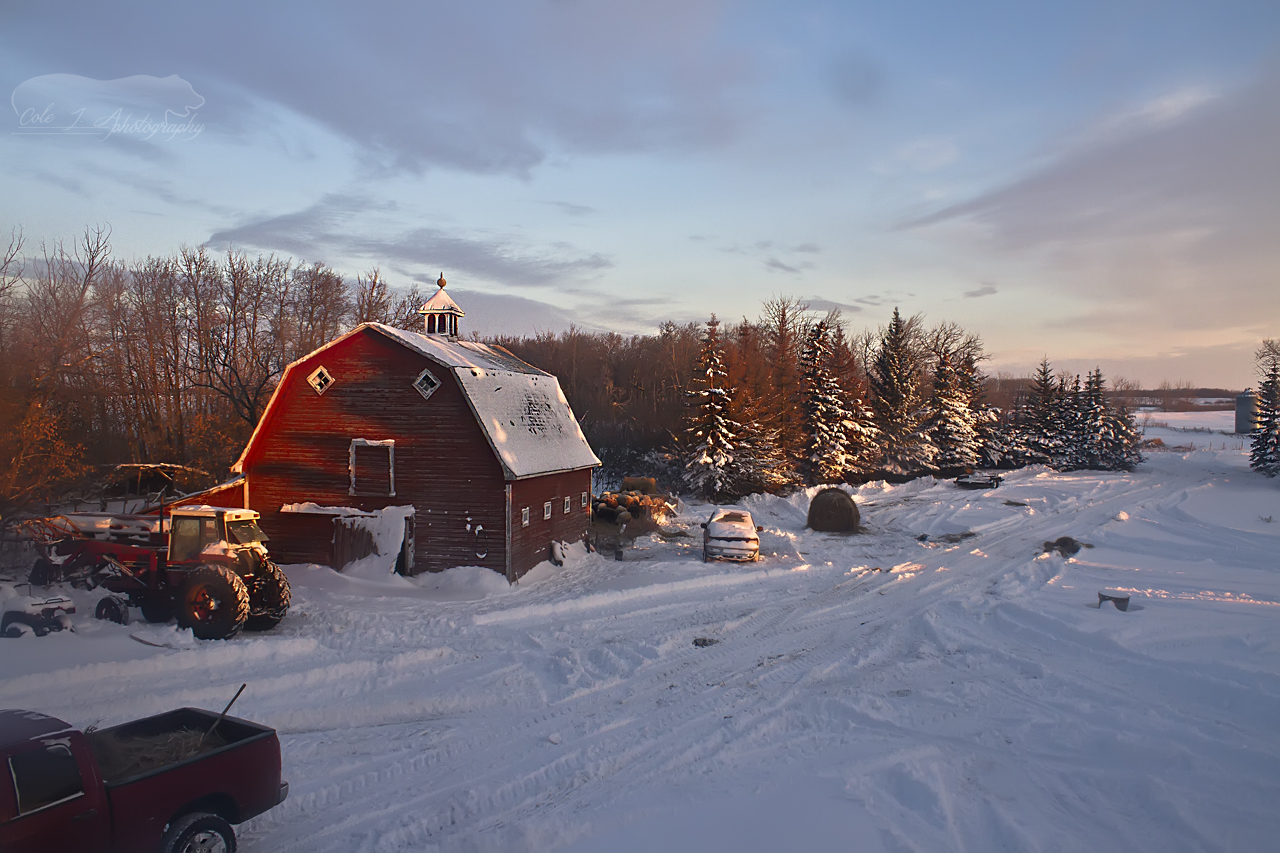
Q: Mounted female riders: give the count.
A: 0